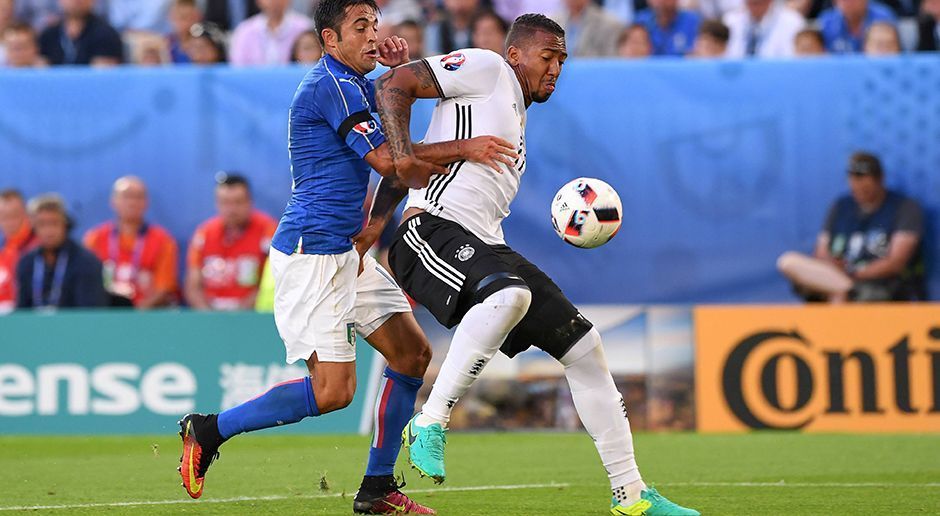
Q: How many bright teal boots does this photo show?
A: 2